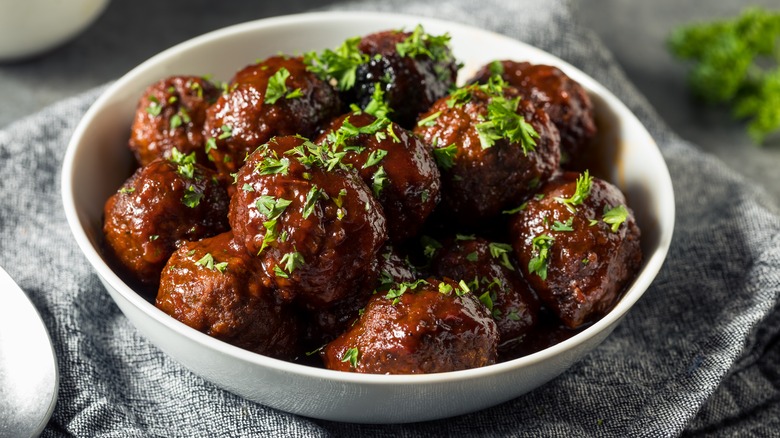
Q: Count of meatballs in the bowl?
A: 13